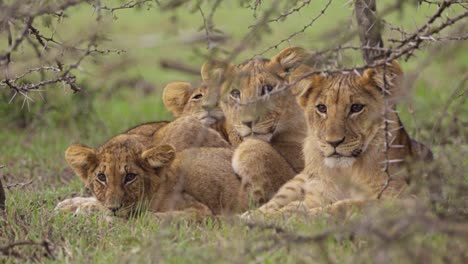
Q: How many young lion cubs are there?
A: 4